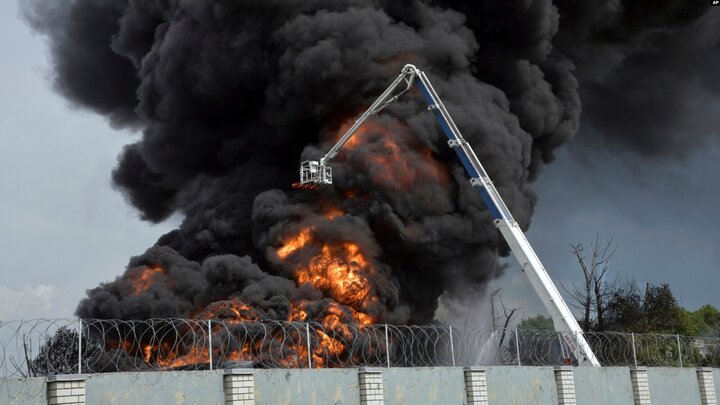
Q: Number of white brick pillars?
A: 7